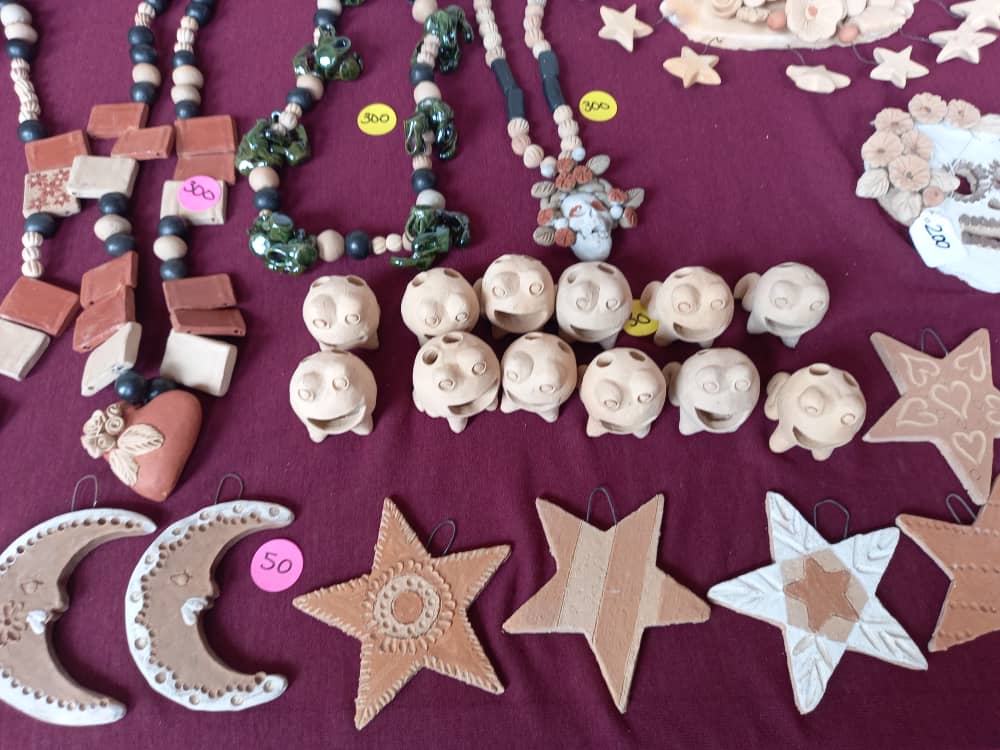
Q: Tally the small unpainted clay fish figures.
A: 12